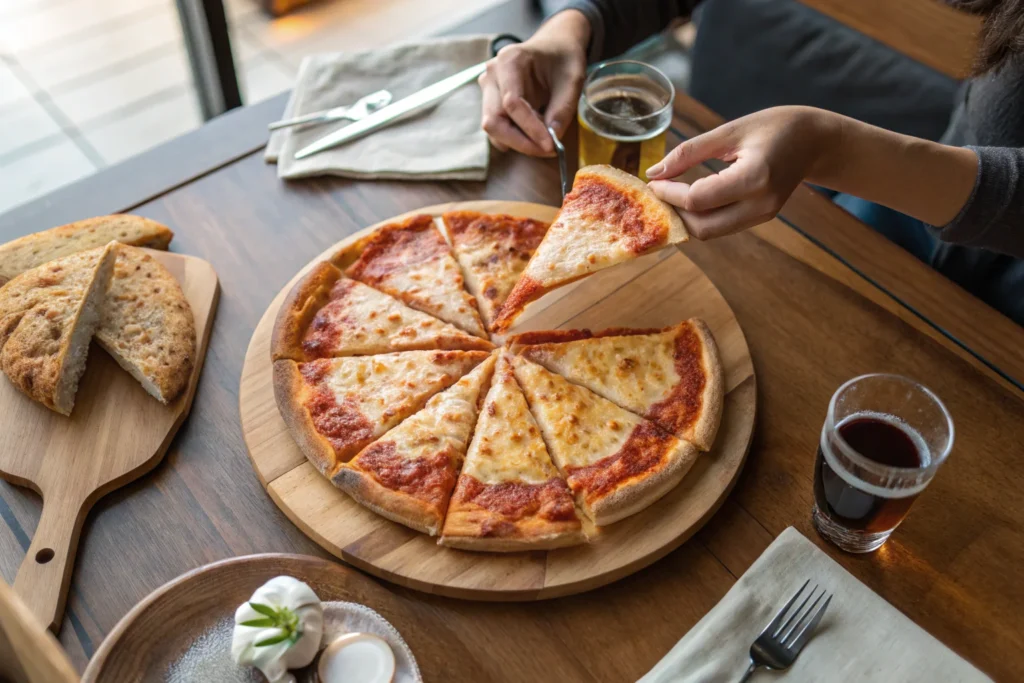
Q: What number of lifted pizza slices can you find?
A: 1